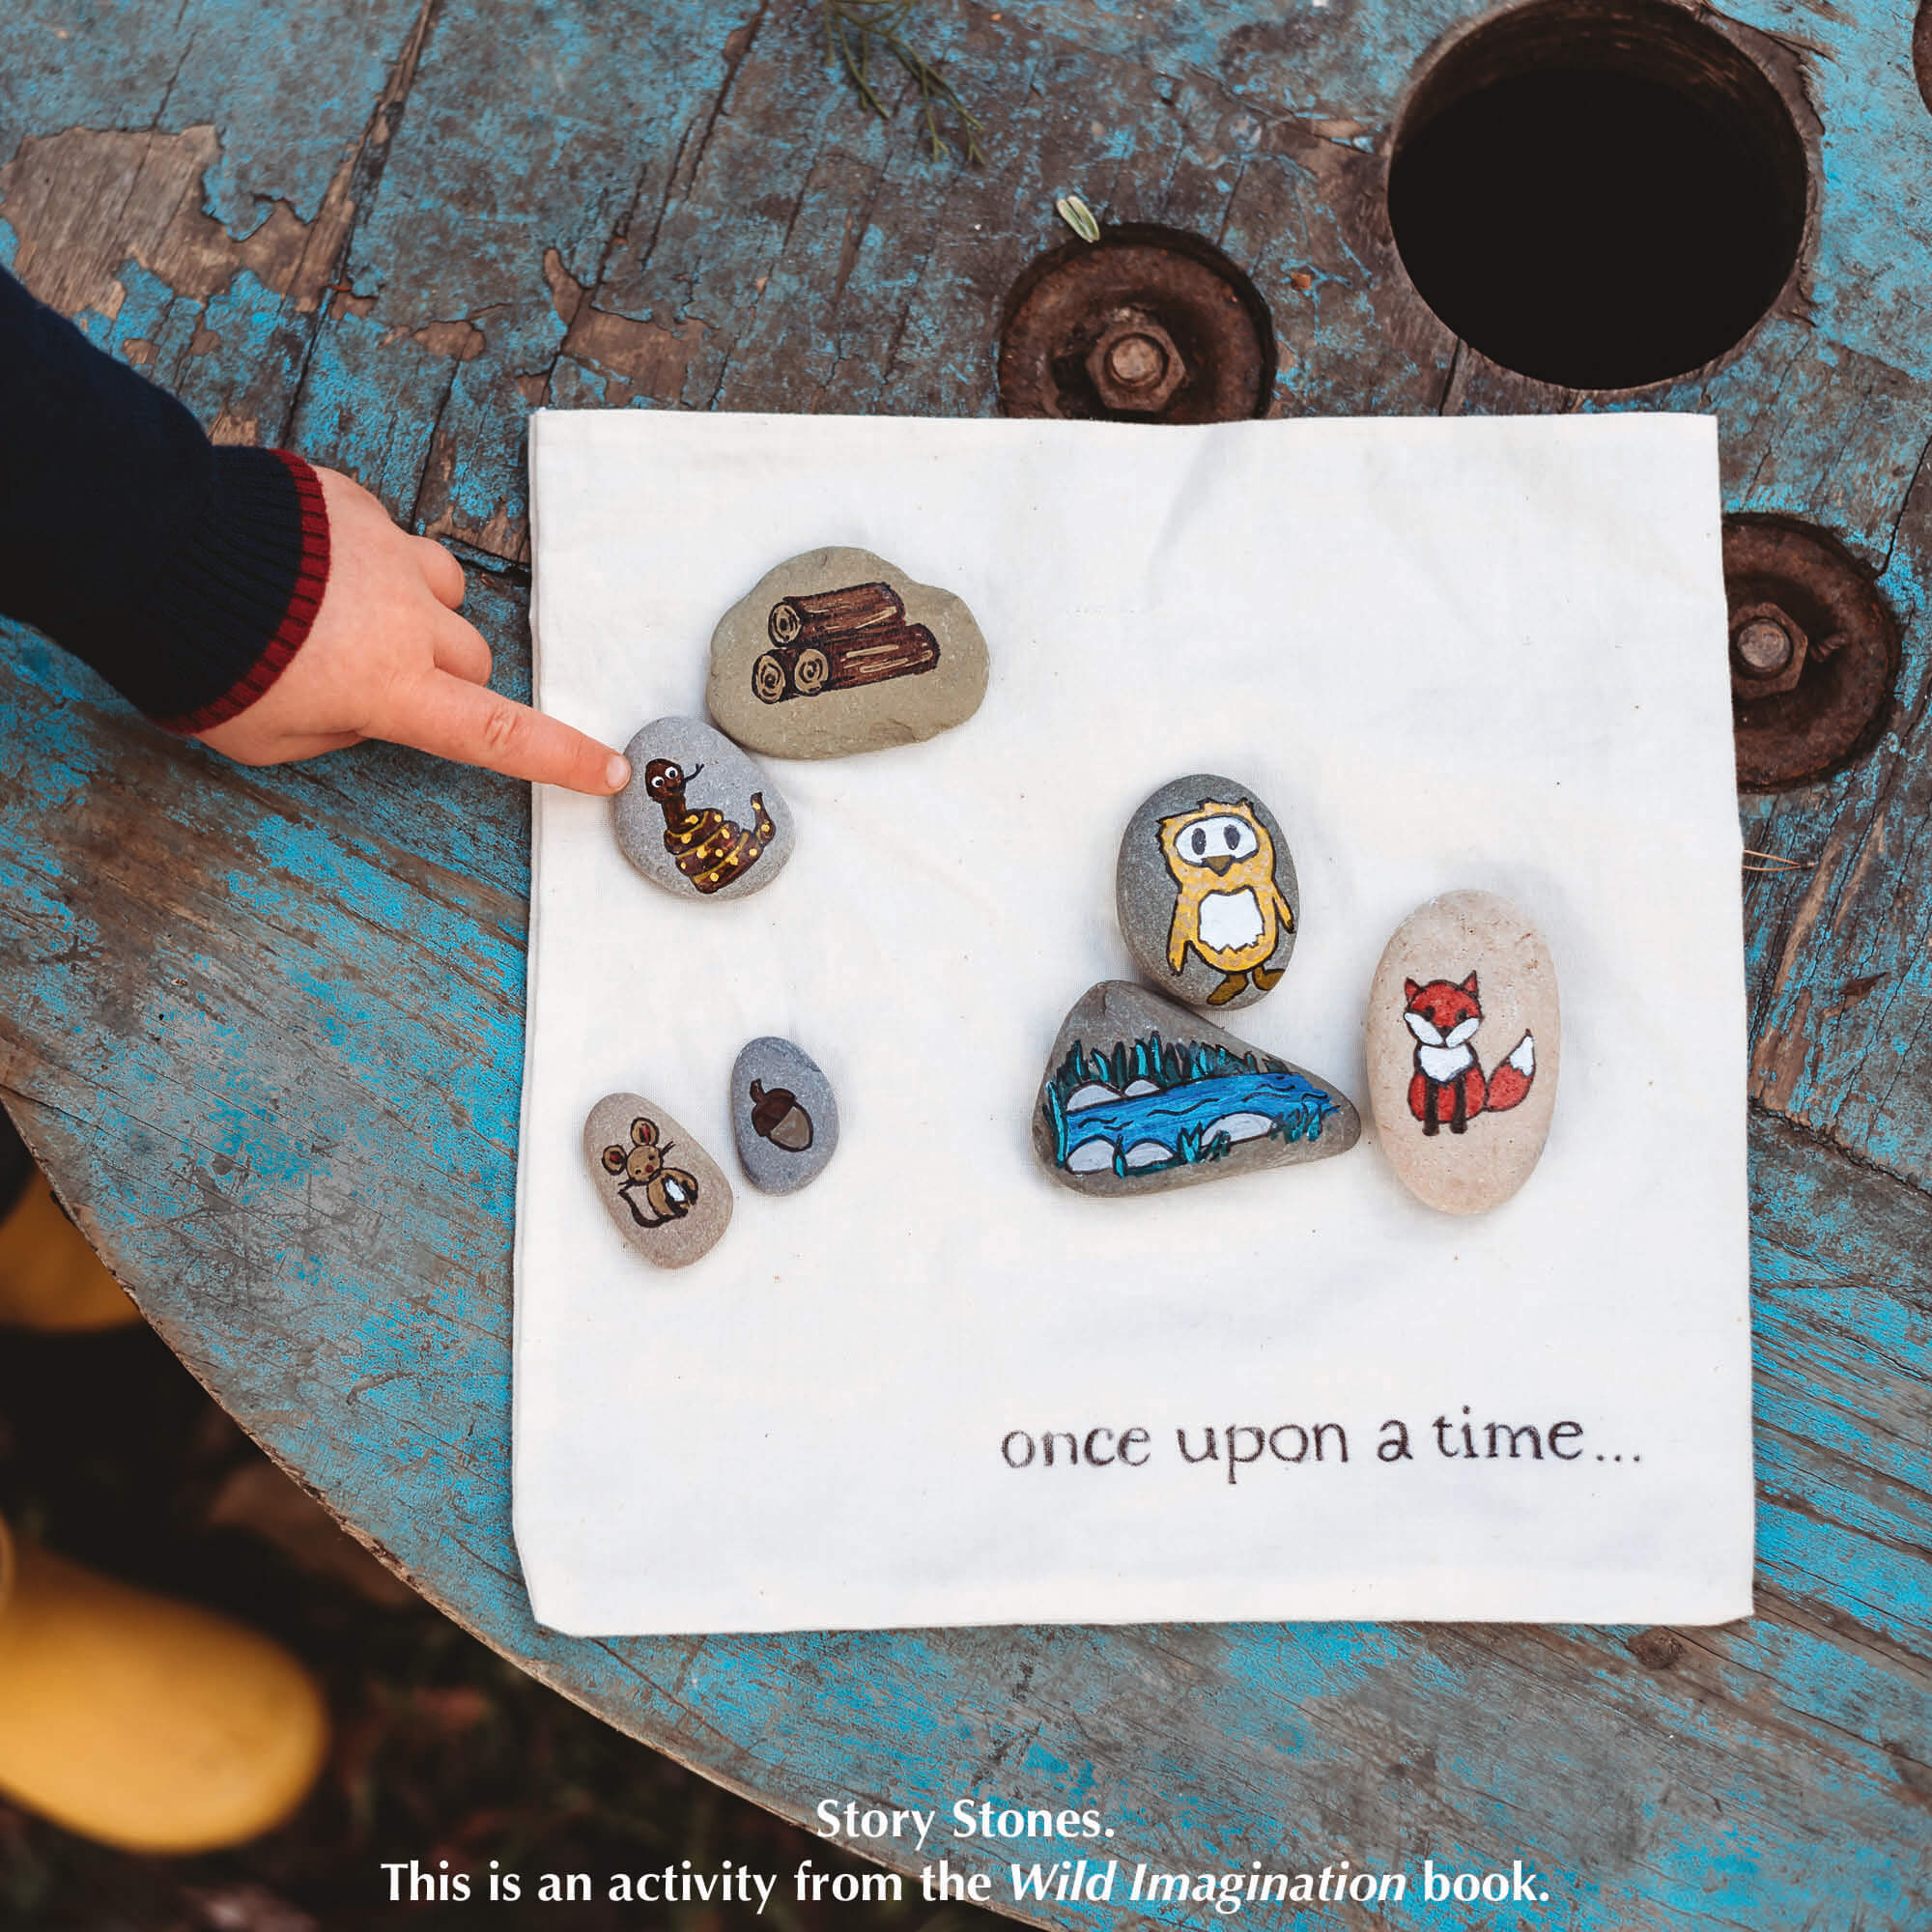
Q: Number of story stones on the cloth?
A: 7